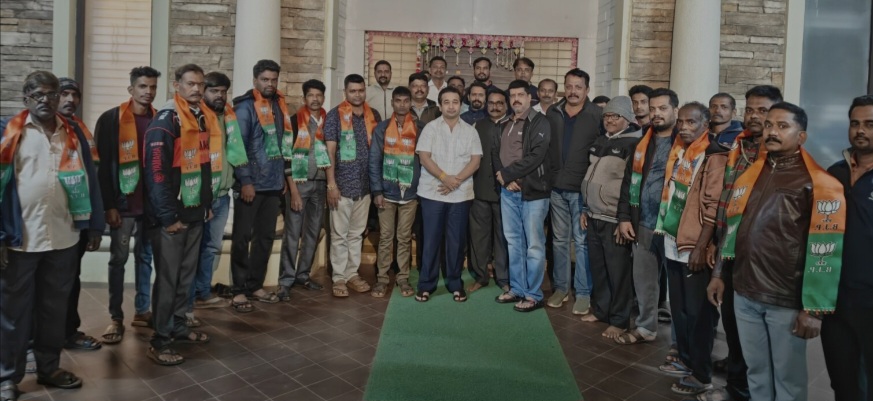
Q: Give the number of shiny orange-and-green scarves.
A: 13